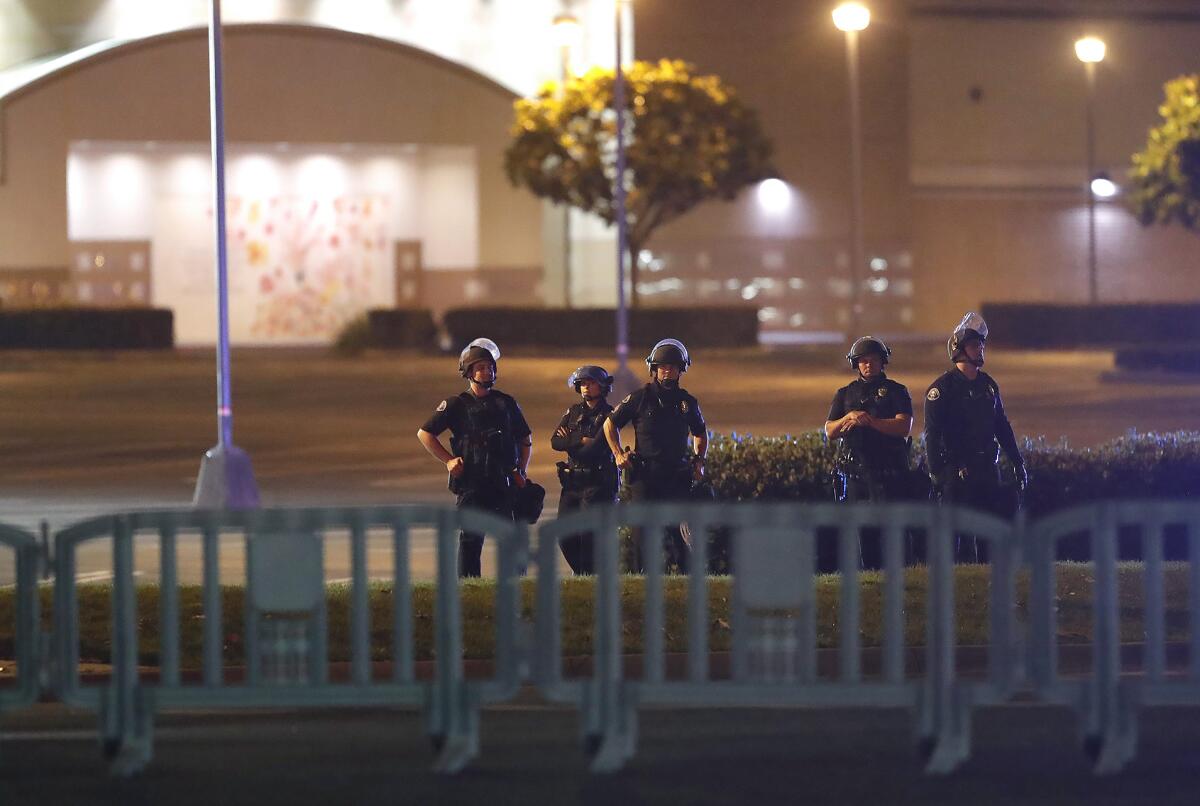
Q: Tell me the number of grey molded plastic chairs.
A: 0